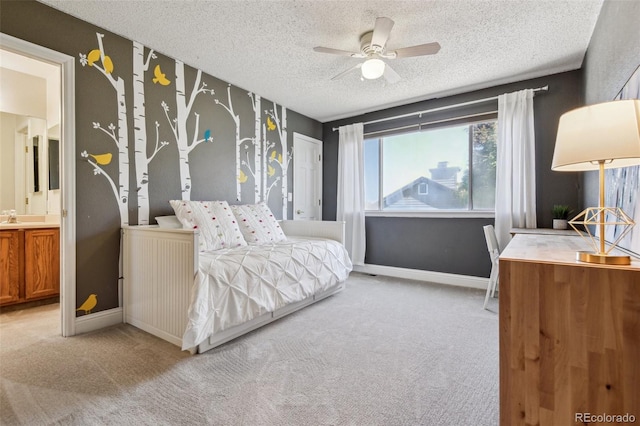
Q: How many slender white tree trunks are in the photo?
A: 7